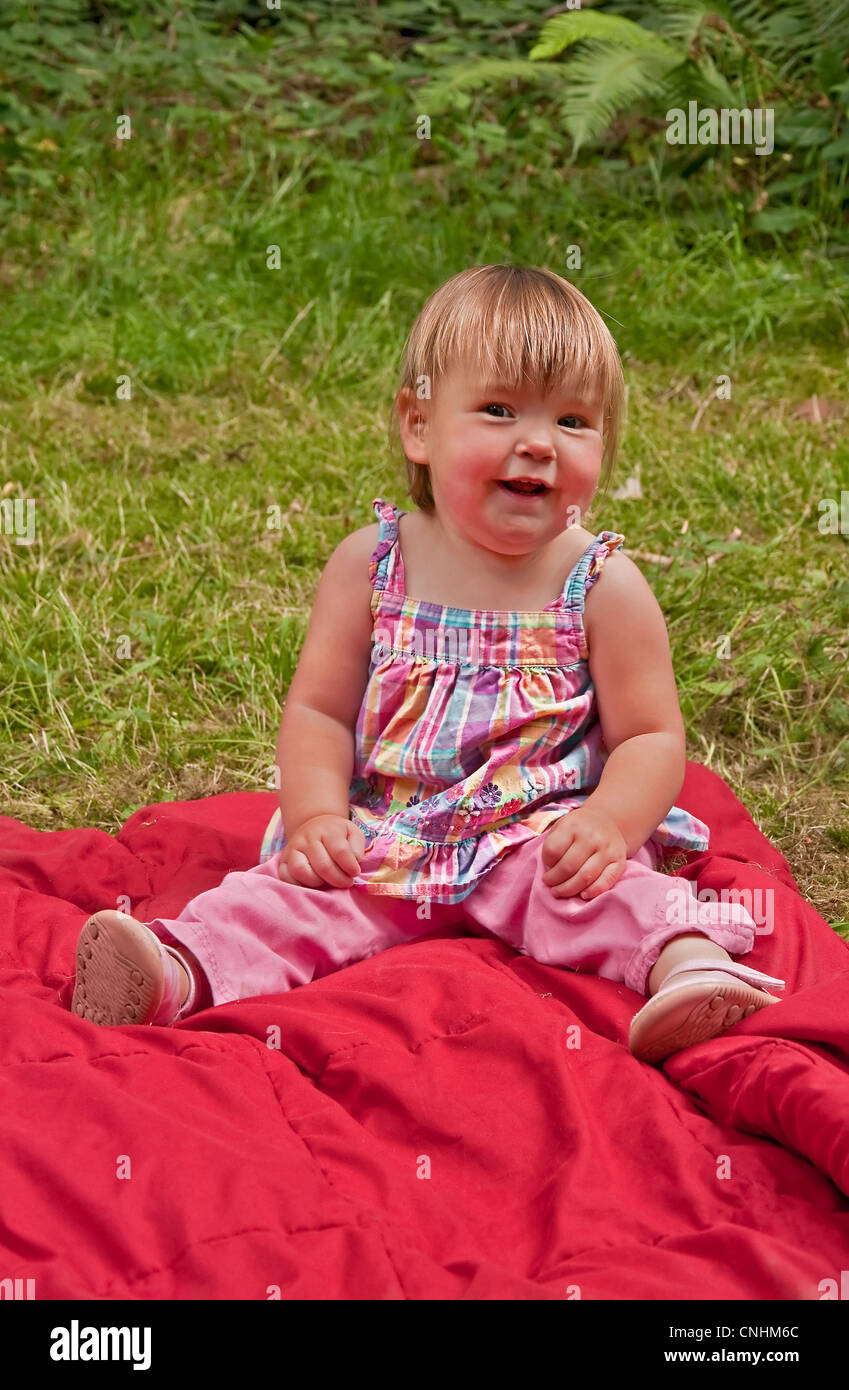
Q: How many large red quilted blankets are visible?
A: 1